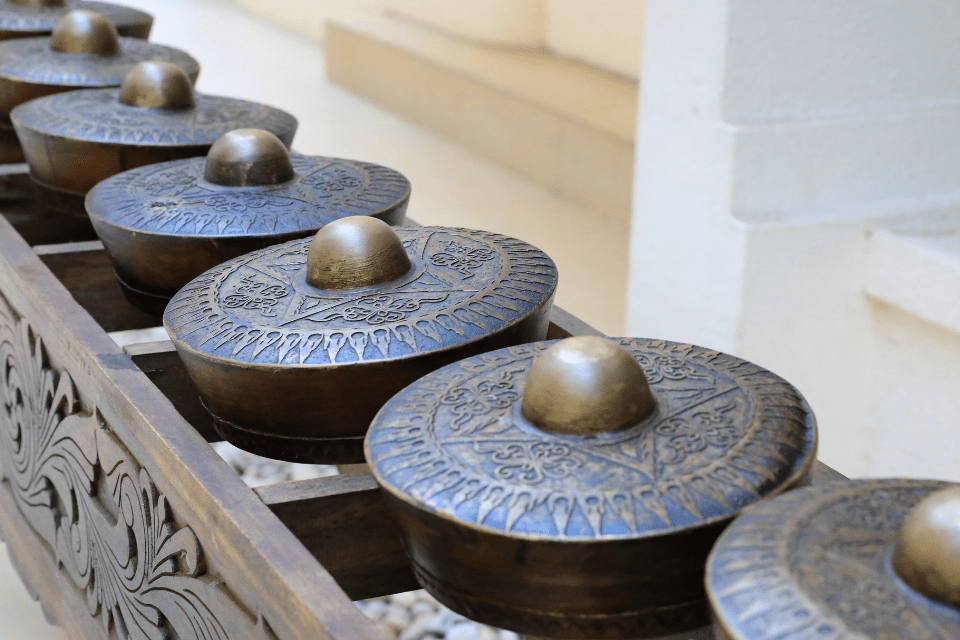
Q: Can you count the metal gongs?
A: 7